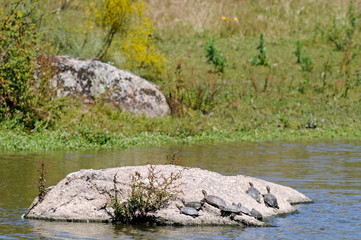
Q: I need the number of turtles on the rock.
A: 8